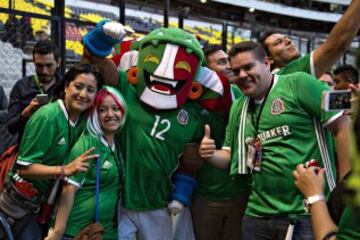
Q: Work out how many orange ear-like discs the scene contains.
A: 2